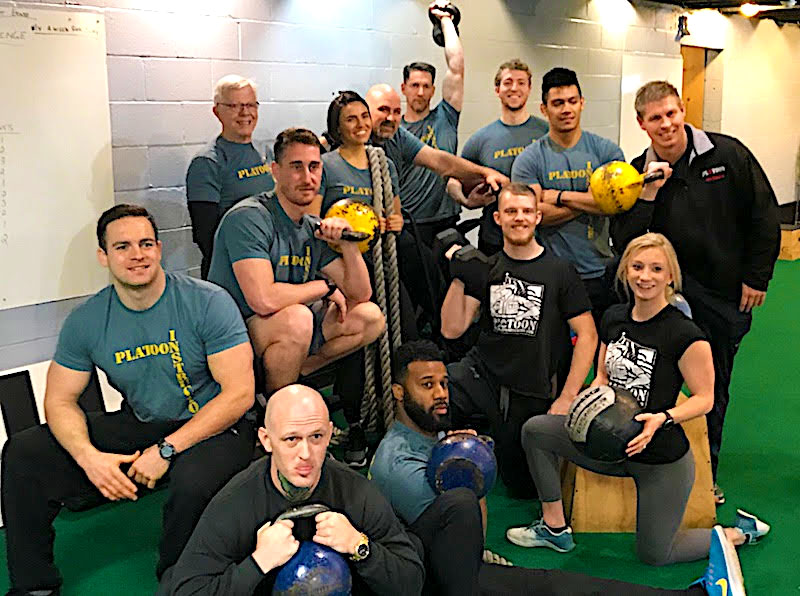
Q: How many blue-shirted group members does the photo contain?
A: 9